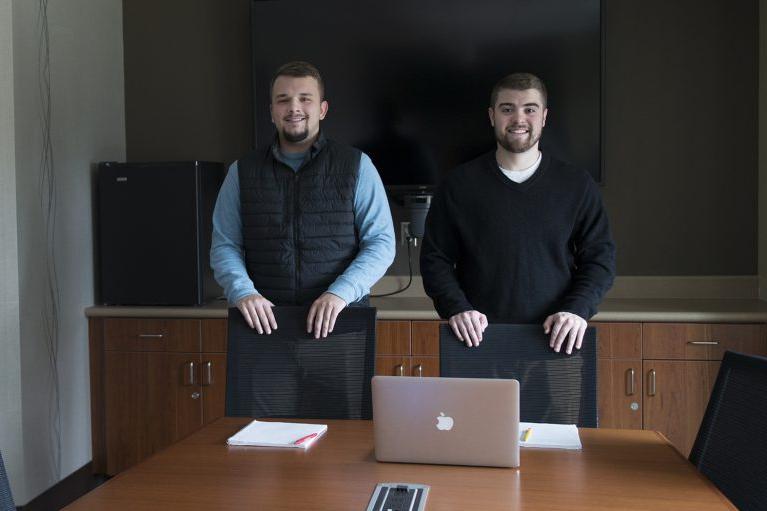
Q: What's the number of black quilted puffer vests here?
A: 1